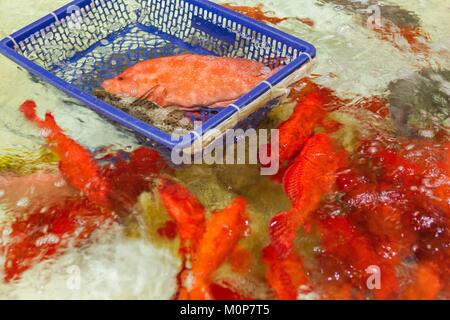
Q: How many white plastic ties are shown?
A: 6